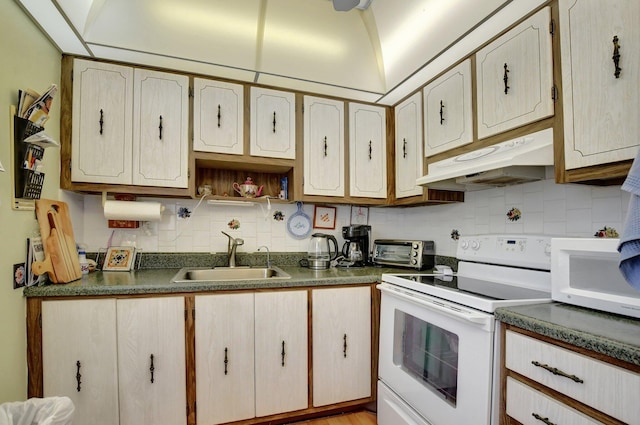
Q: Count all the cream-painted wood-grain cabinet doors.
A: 15